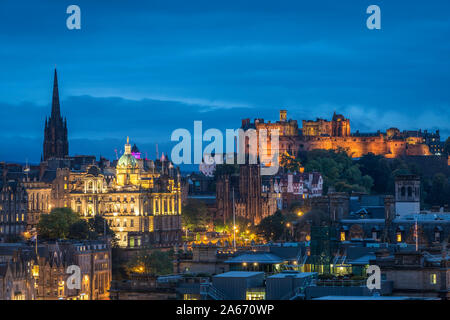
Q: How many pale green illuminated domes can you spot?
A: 1